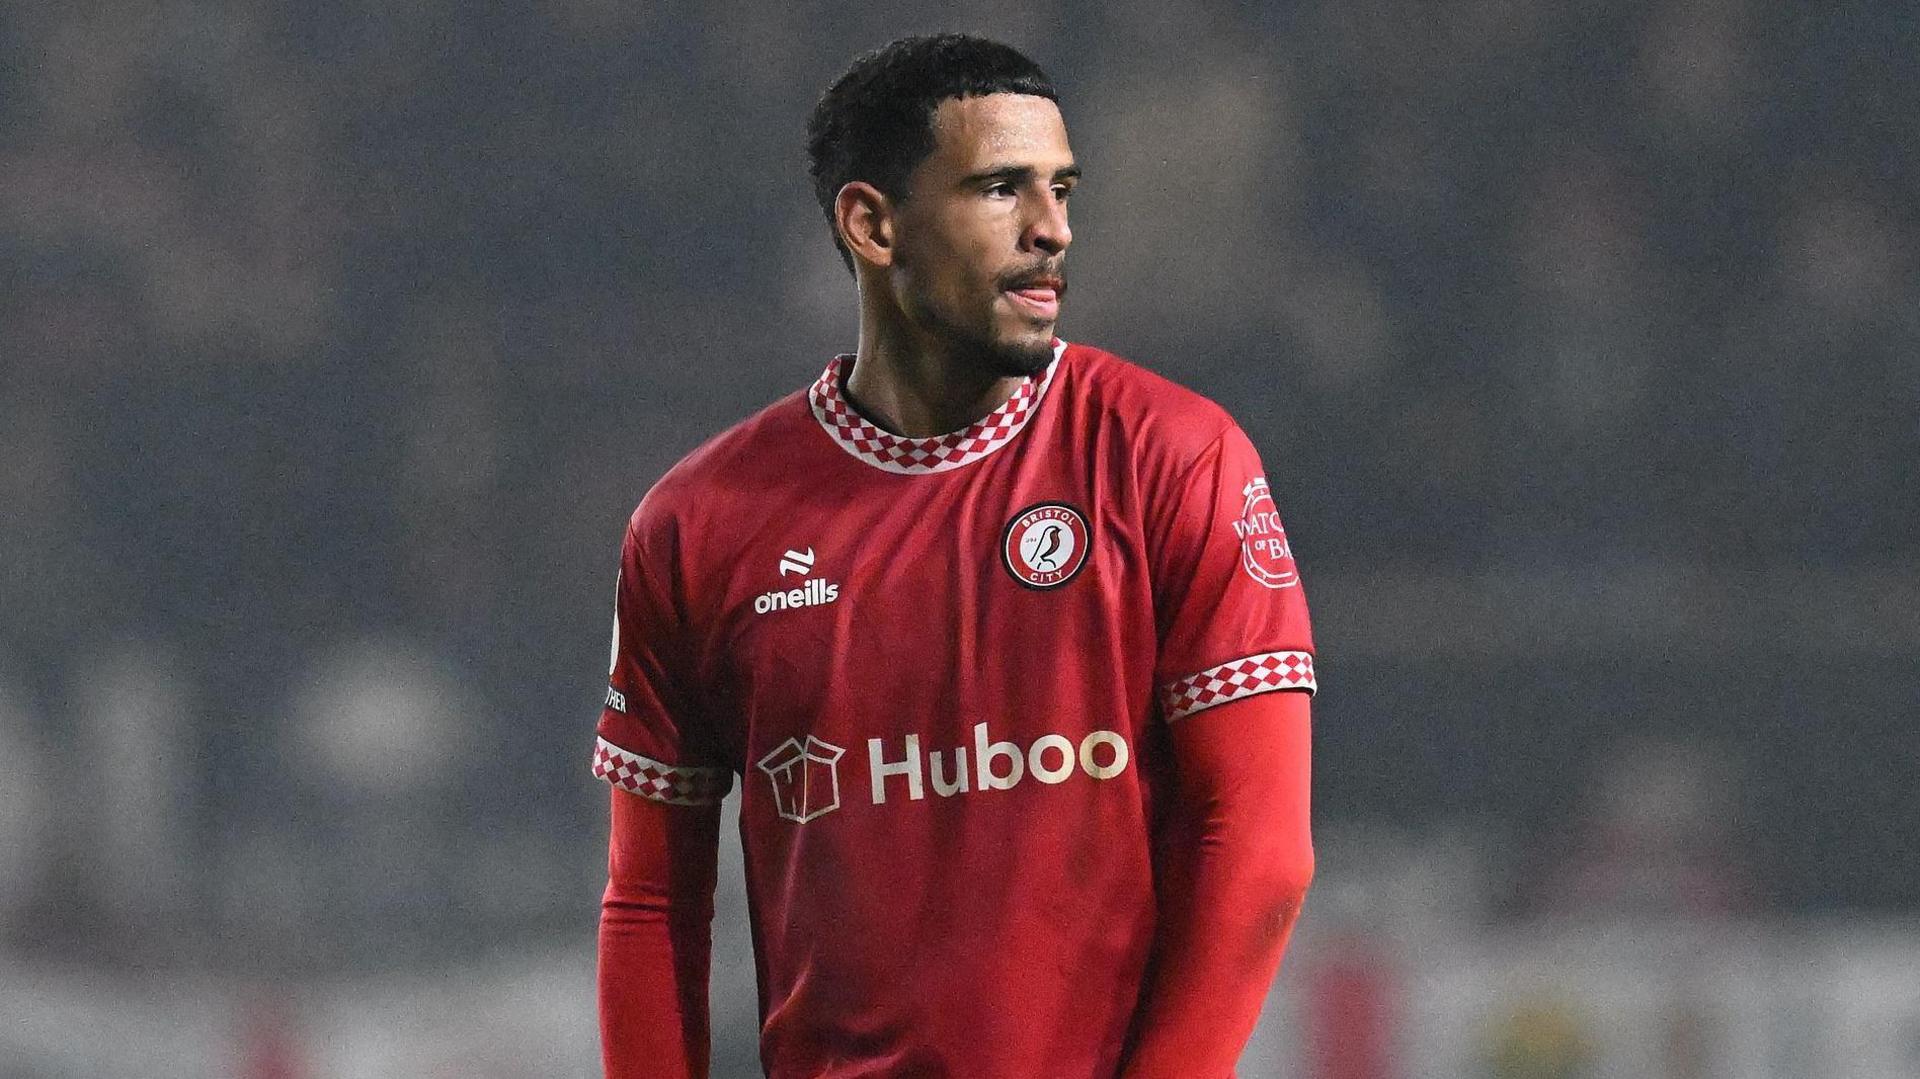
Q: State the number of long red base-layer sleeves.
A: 2